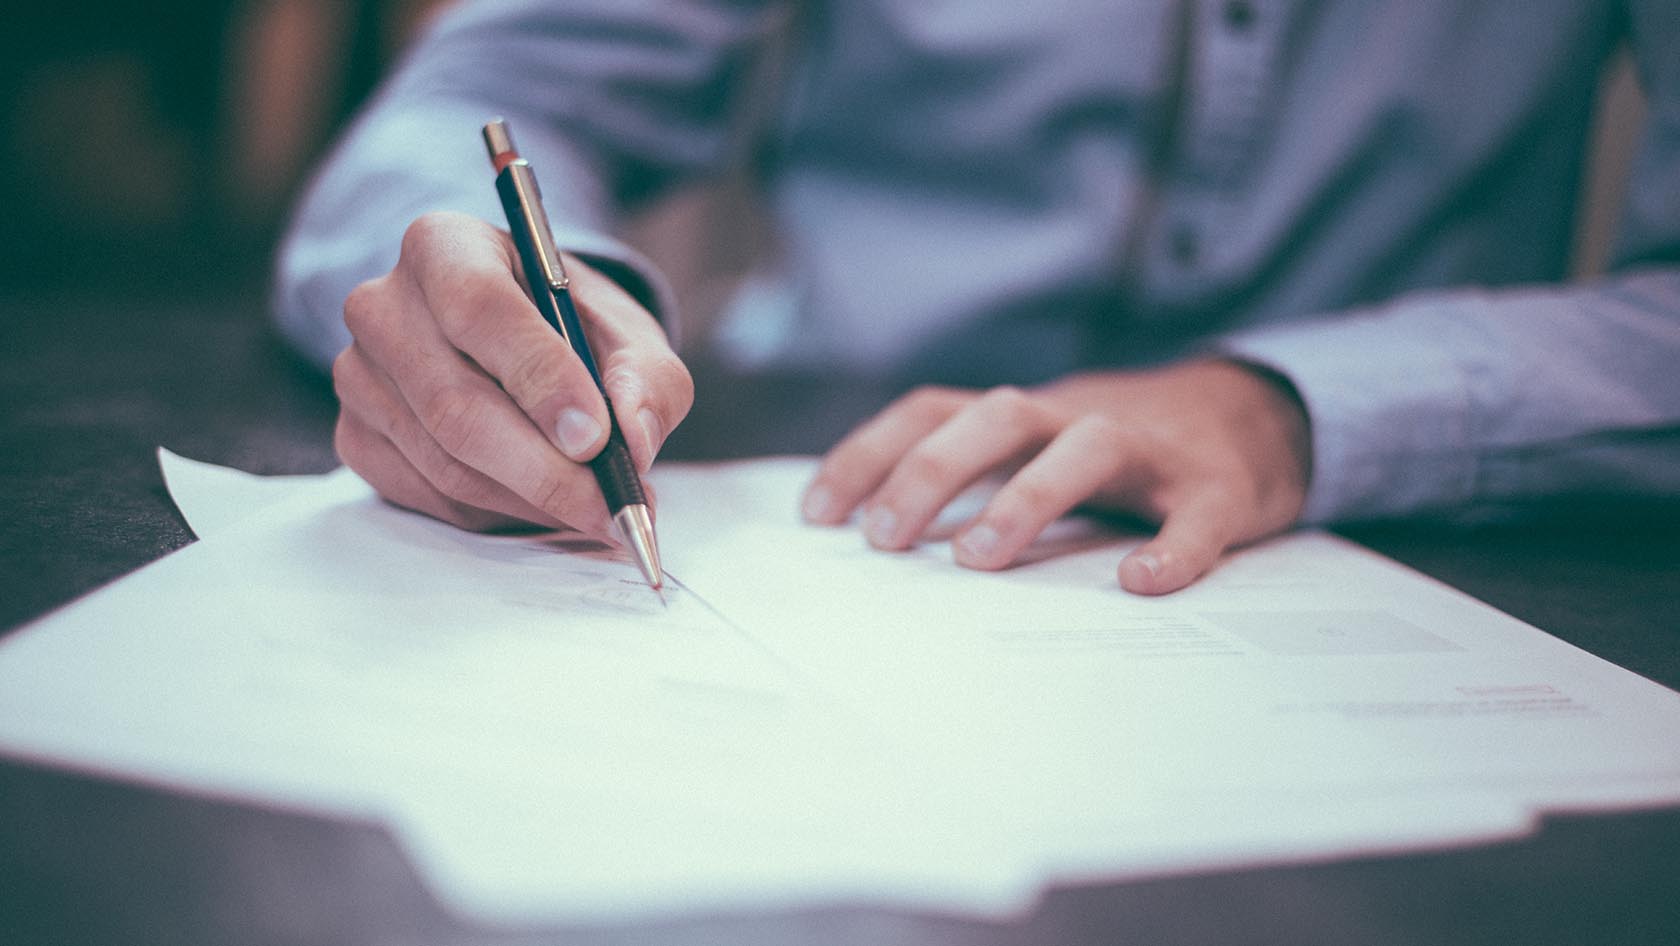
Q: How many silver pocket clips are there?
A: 1